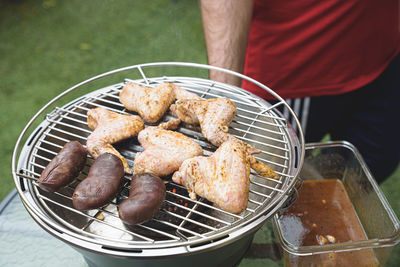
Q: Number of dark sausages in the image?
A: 3